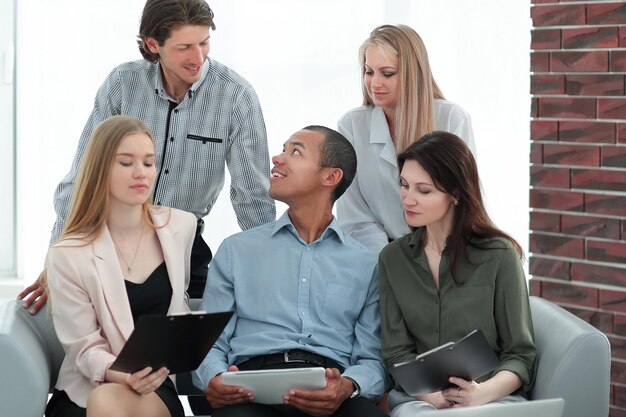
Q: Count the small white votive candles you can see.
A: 0